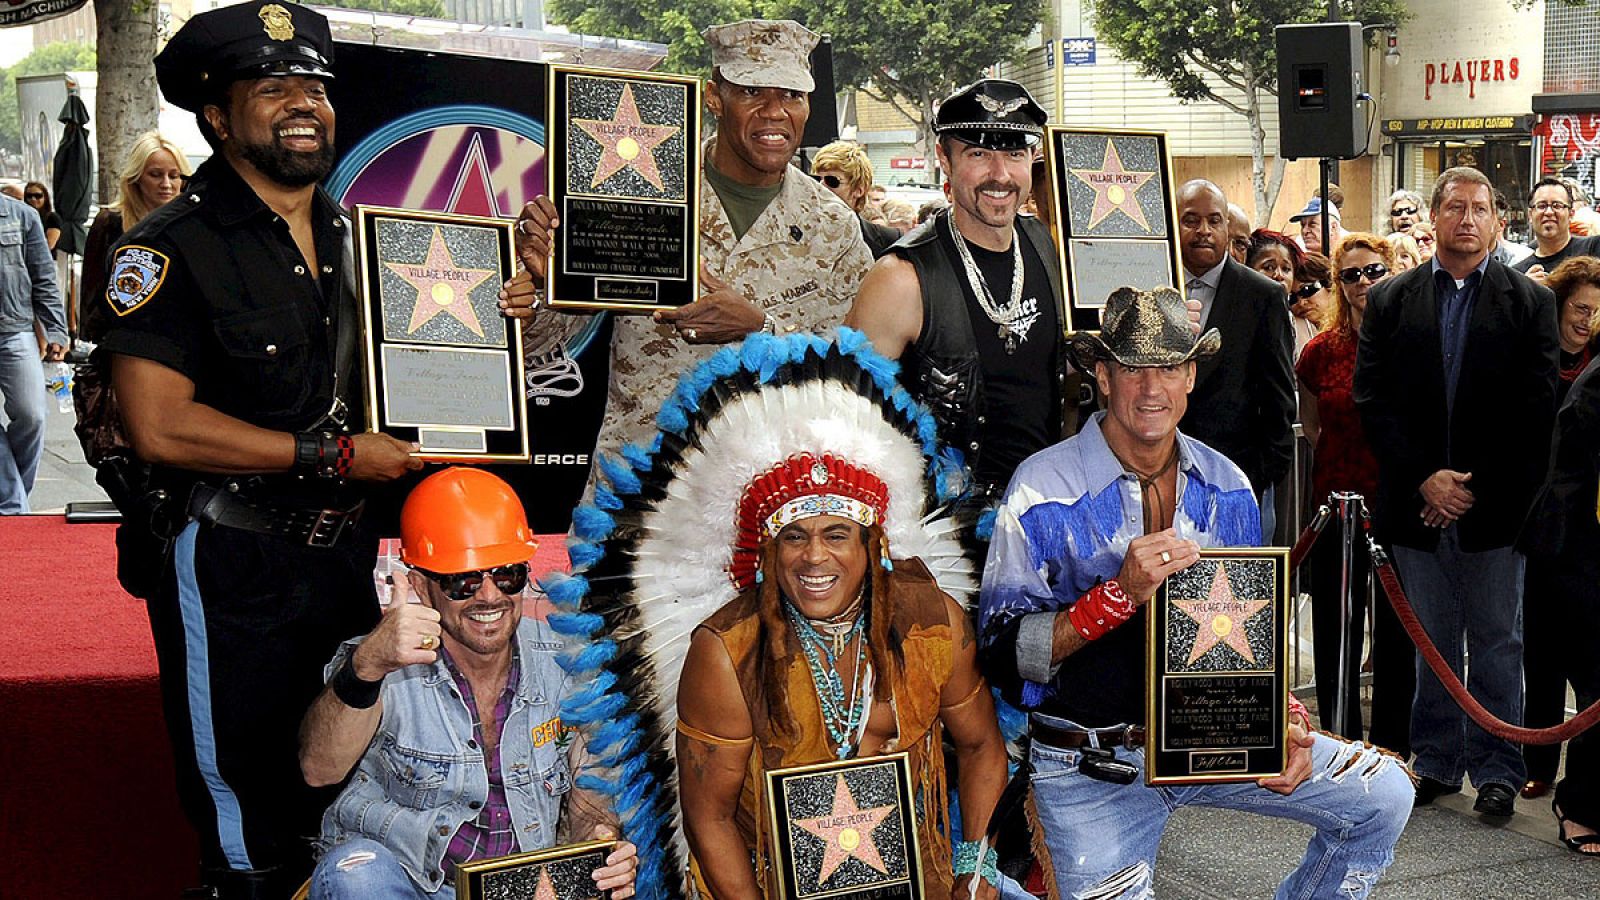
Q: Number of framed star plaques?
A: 6